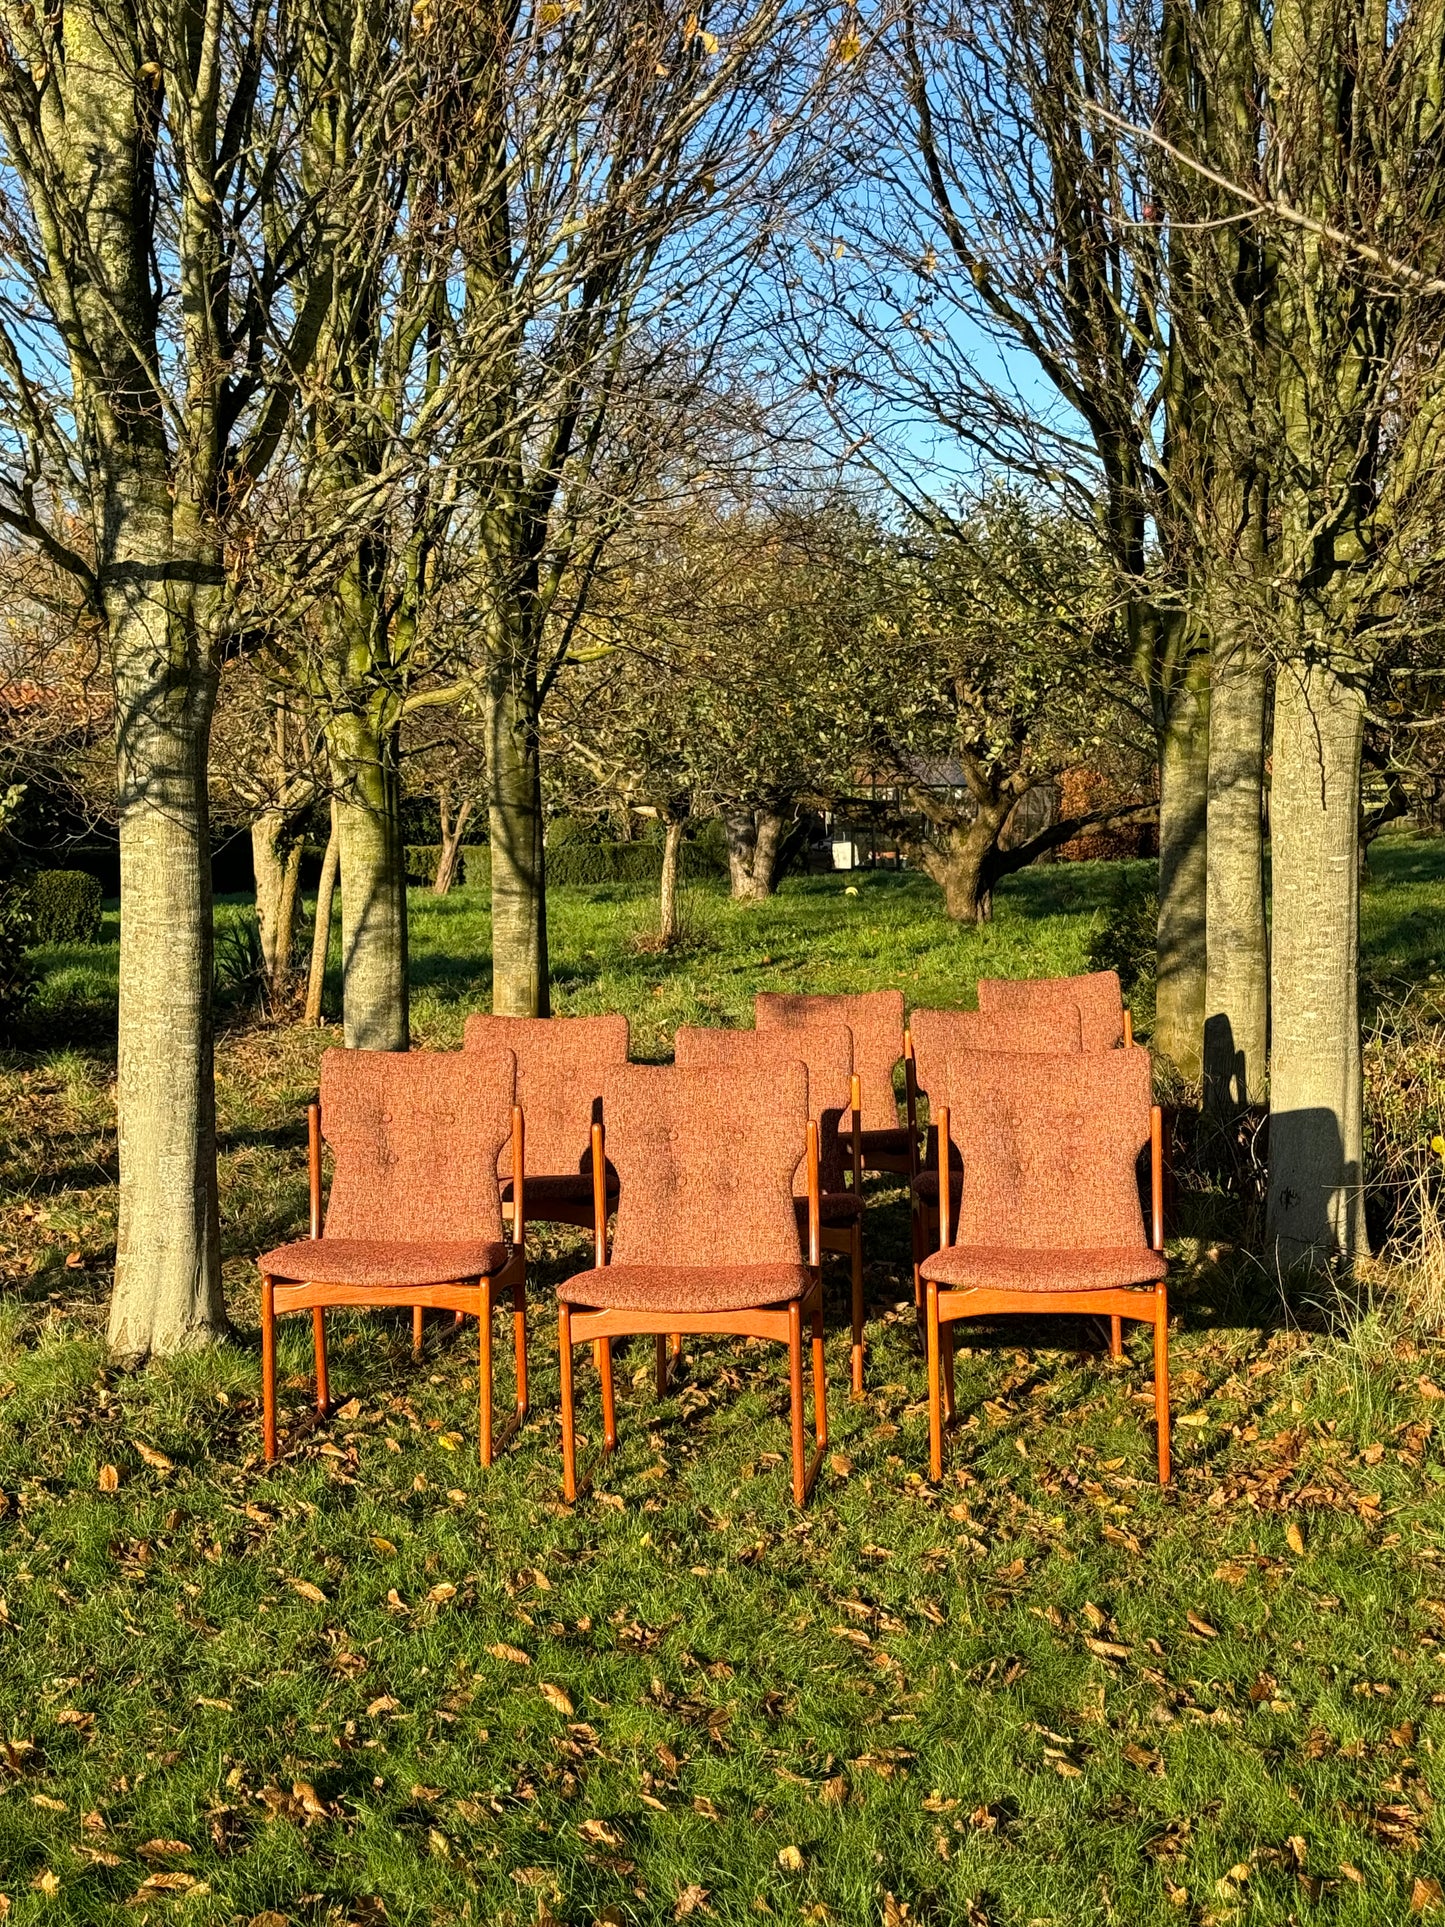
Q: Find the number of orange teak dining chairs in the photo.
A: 8